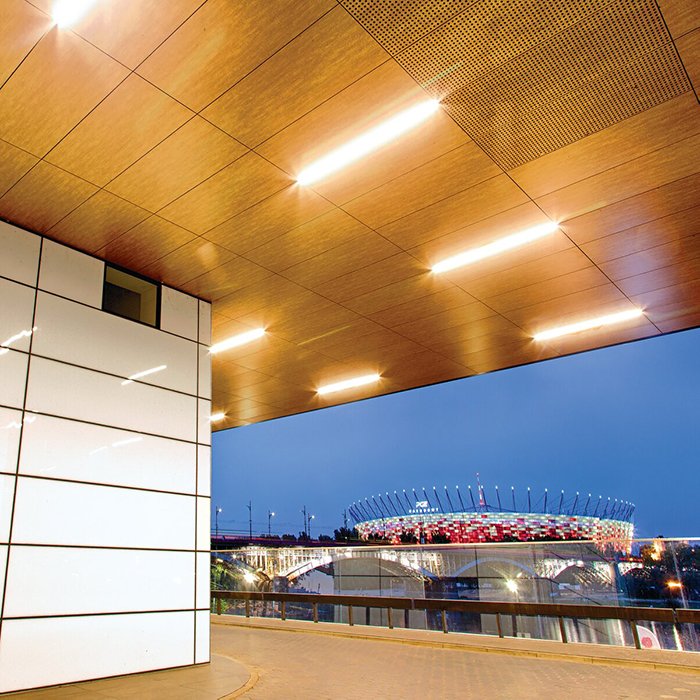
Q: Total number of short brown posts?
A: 10